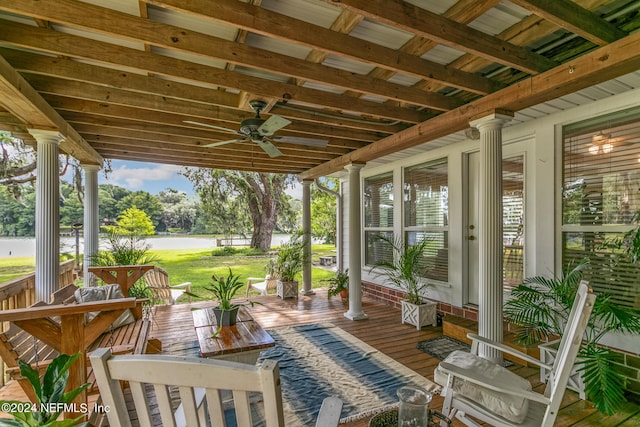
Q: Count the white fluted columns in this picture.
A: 5